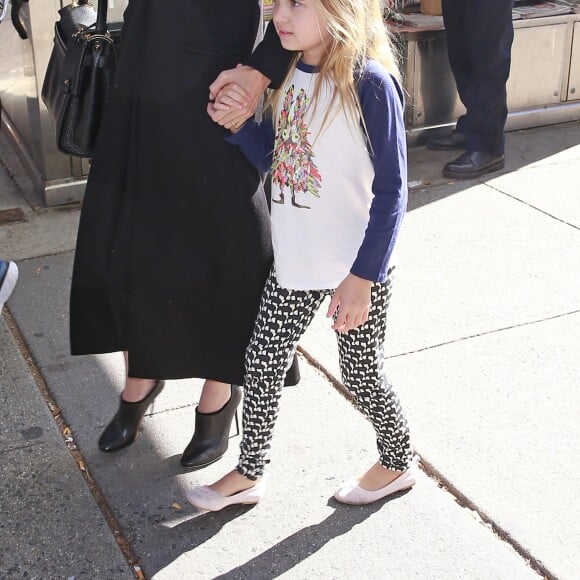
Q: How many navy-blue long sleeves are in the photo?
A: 2